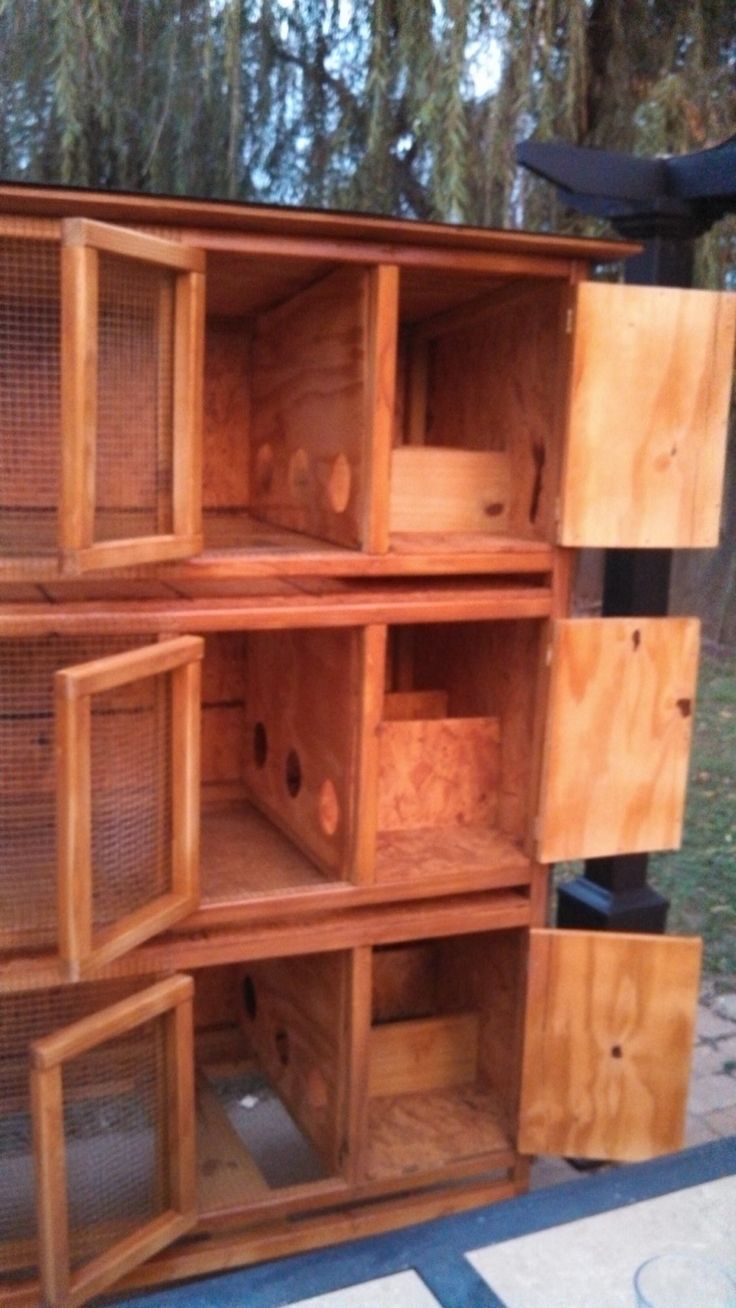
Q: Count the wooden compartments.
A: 6